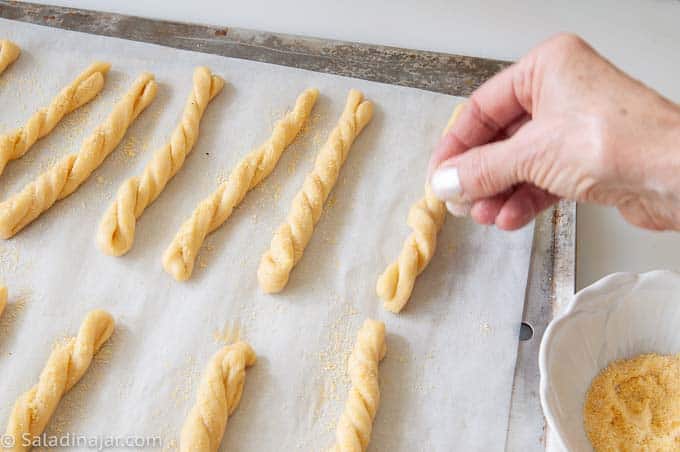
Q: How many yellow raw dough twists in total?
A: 11